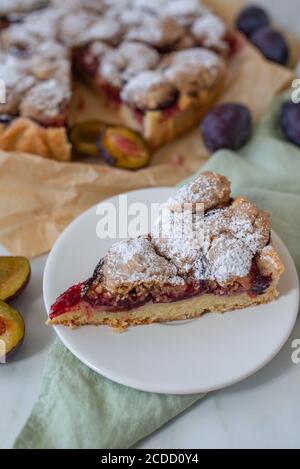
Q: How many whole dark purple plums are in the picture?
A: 4